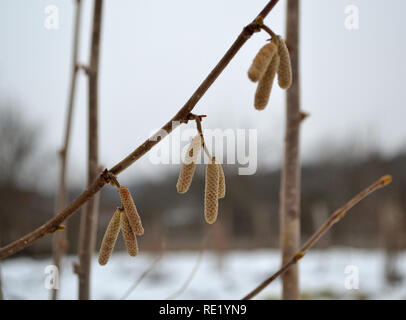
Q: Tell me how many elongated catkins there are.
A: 9